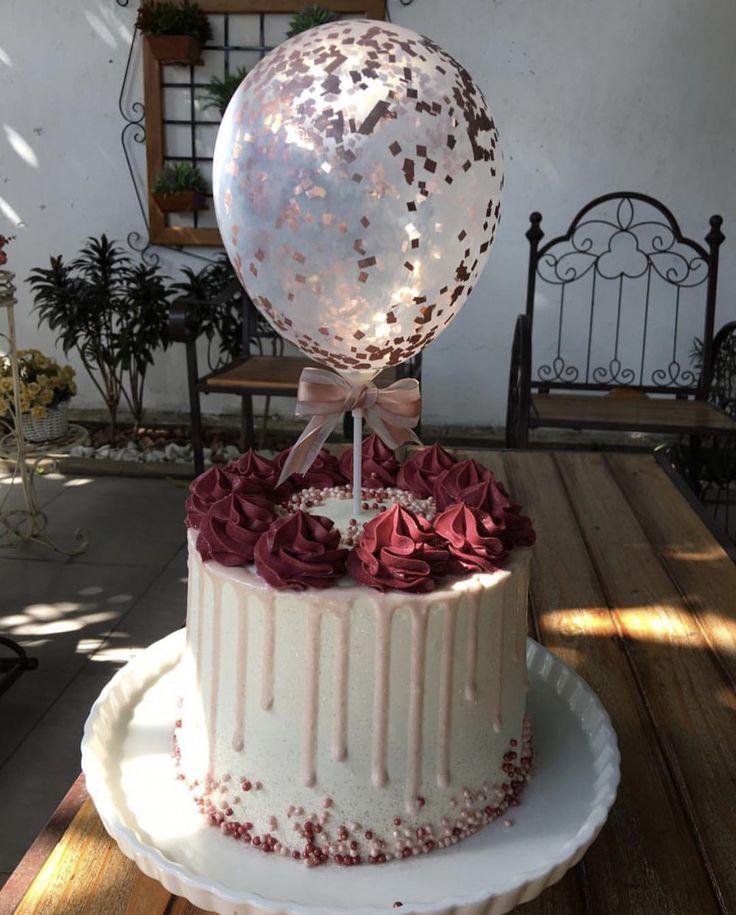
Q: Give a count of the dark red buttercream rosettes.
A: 11